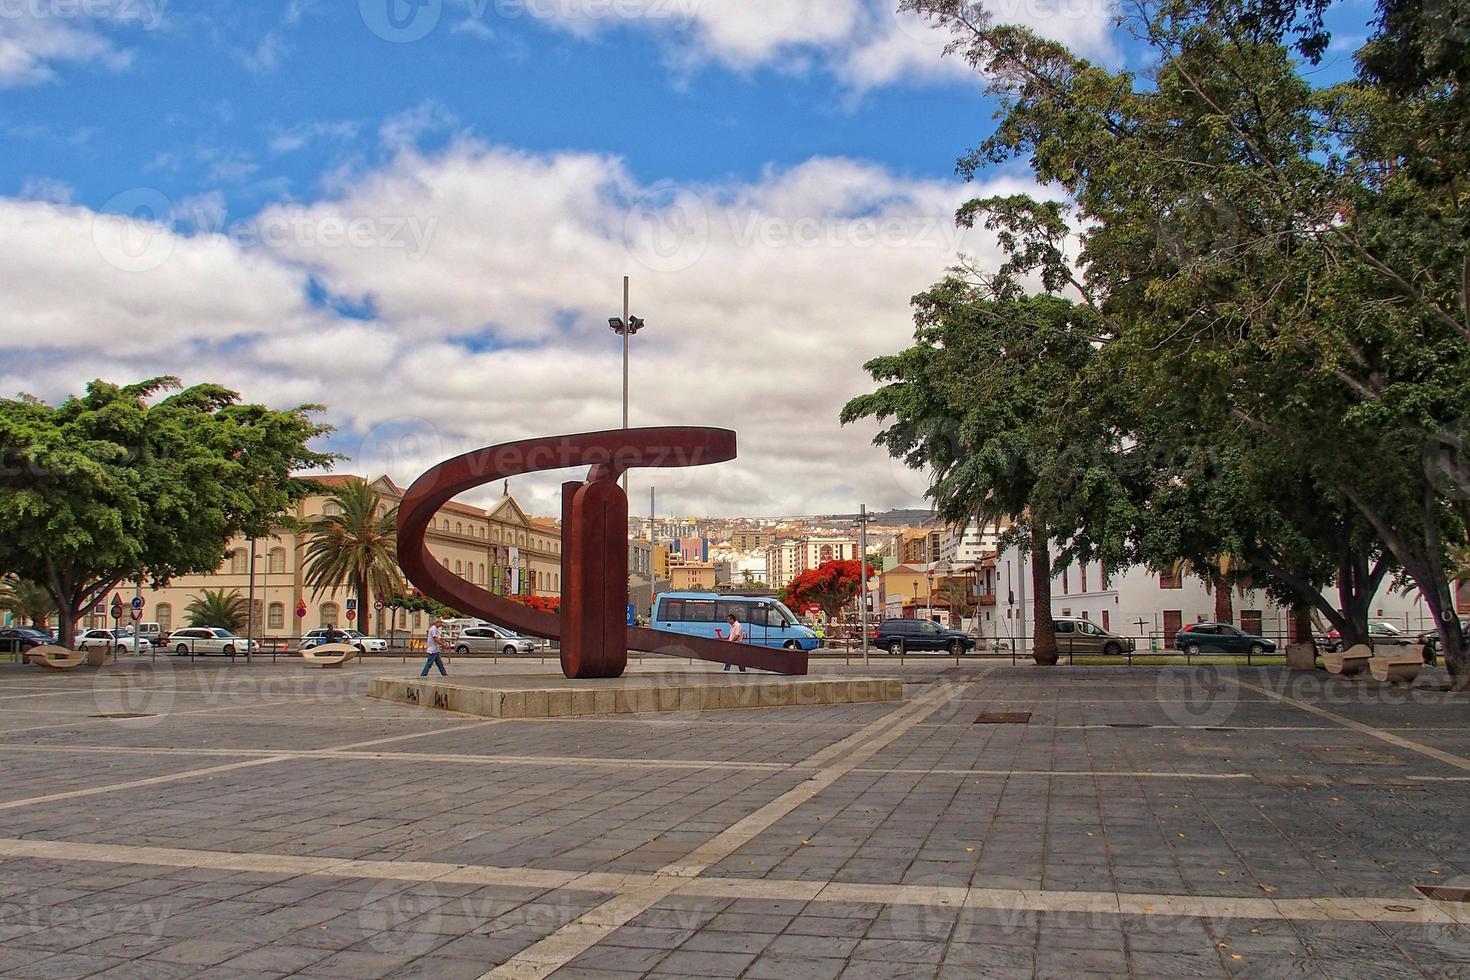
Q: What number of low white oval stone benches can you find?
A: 4